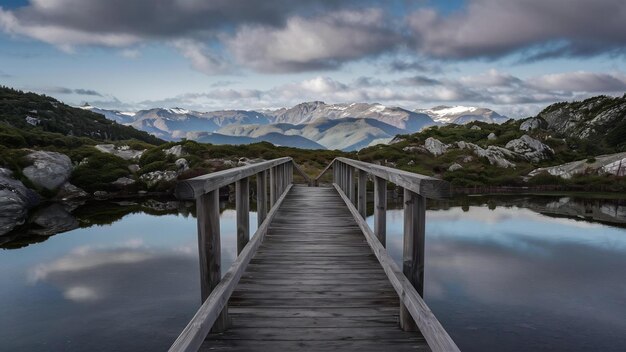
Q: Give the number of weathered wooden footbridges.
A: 1